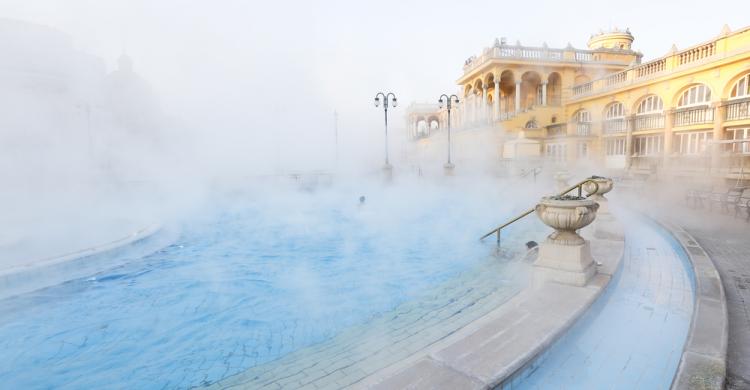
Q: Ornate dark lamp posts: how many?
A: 2